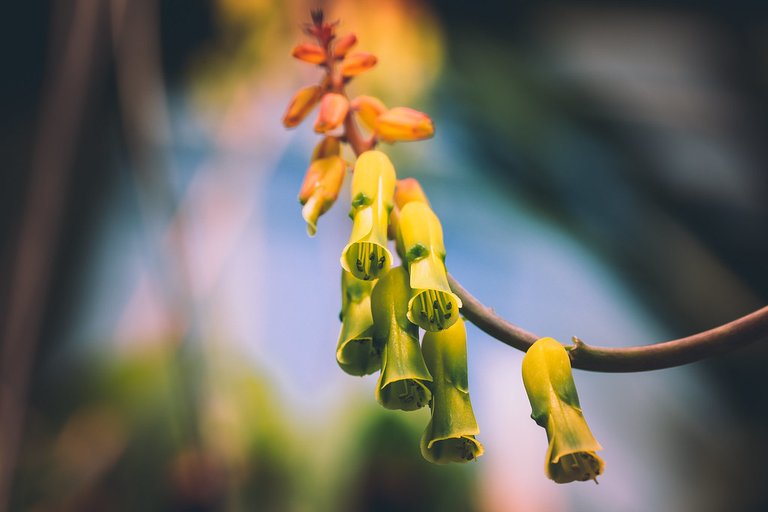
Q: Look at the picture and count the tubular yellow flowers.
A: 6